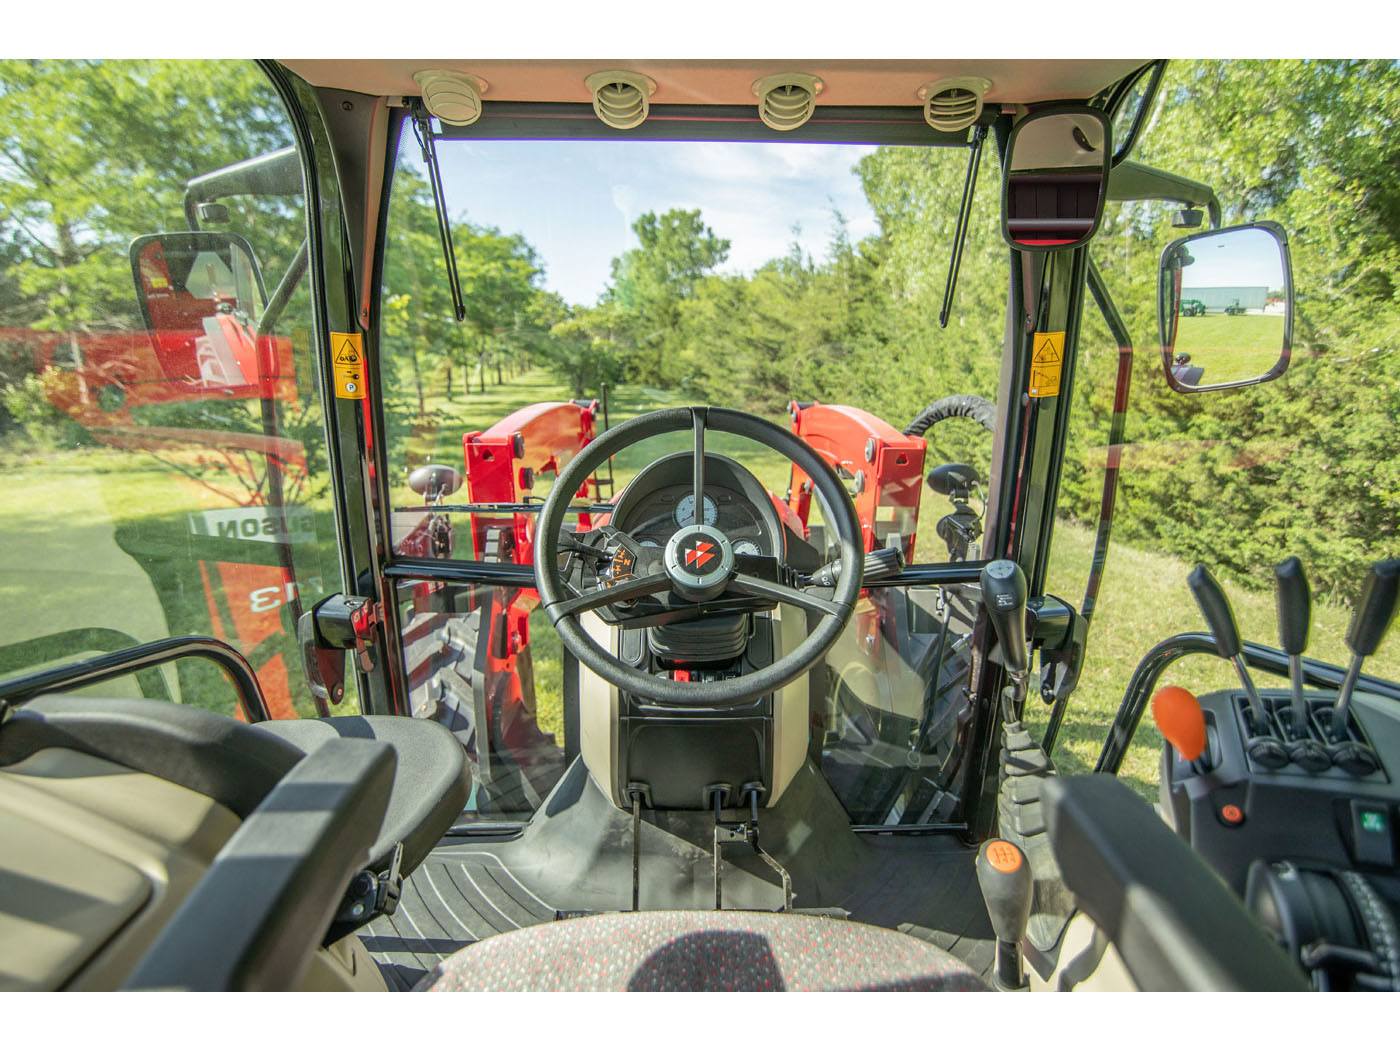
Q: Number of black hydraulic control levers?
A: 3